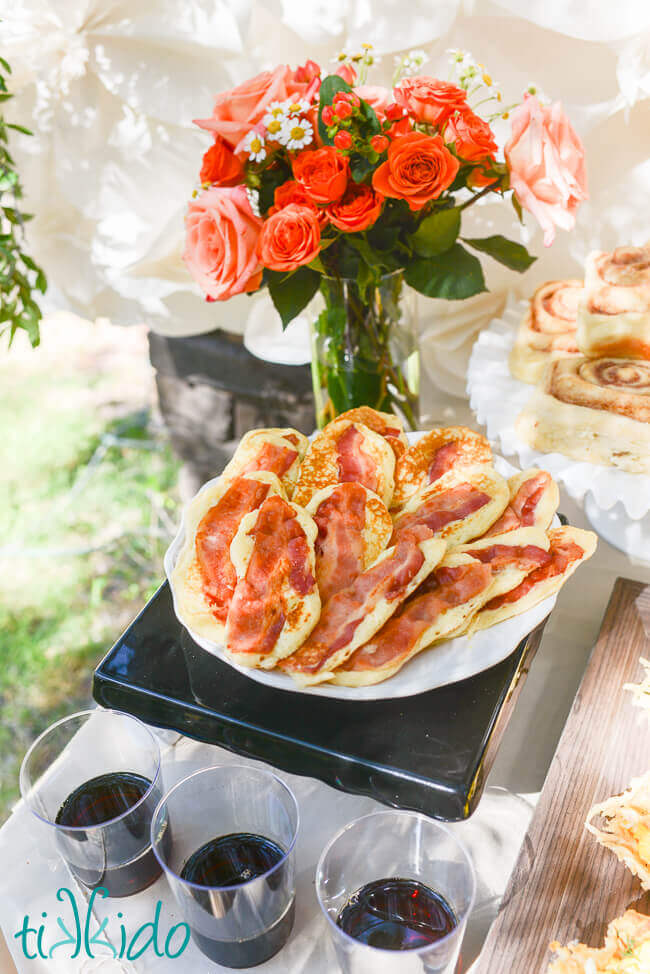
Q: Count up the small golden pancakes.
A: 13